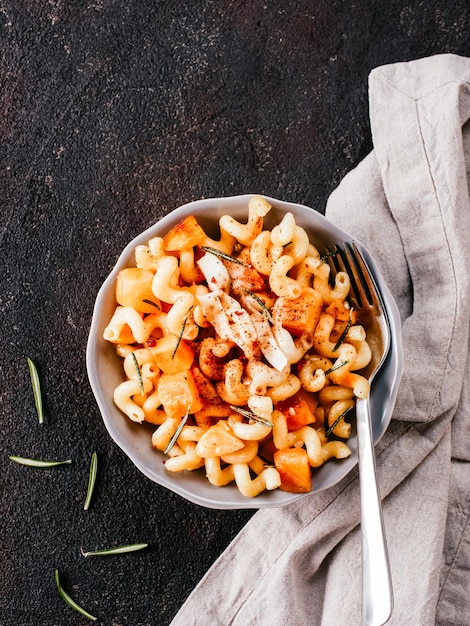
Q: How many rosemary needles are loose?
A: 5